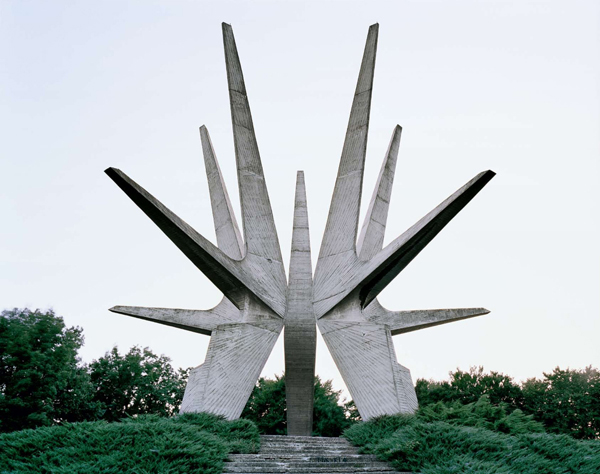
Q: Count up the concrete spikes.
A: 9